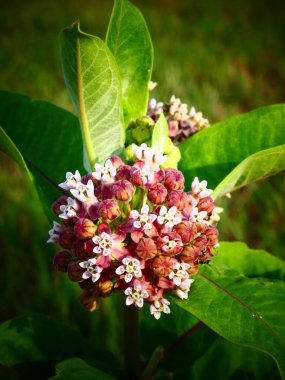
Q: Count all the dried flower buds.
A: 0